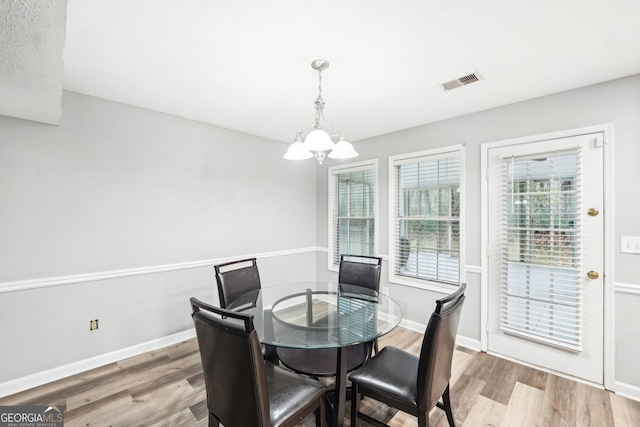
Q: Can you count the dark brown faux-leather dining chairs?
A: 4